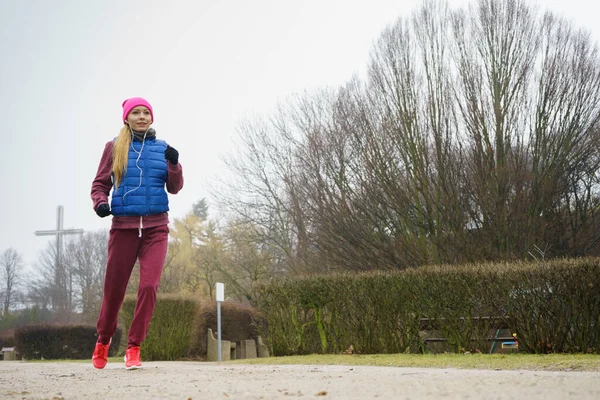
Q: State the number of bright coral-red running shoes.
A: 2